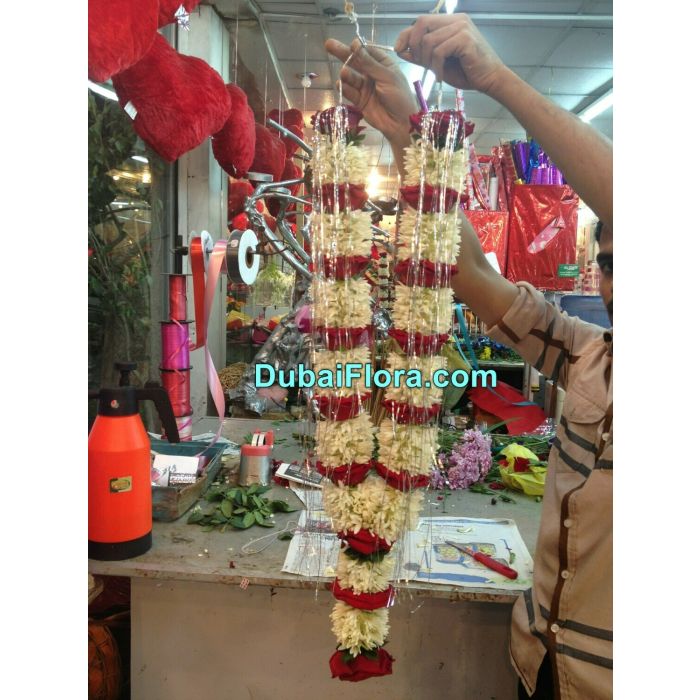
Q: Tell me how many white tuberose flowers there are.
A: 13